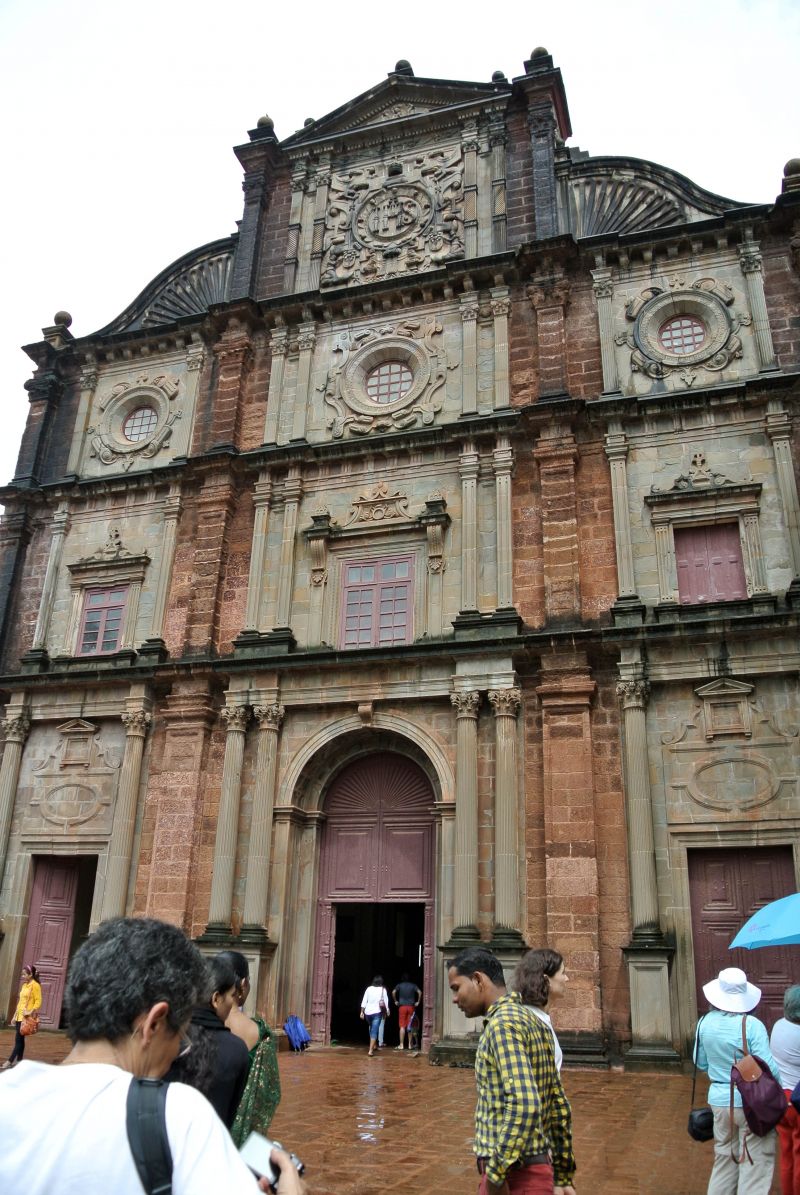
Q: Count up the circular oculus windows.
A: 3